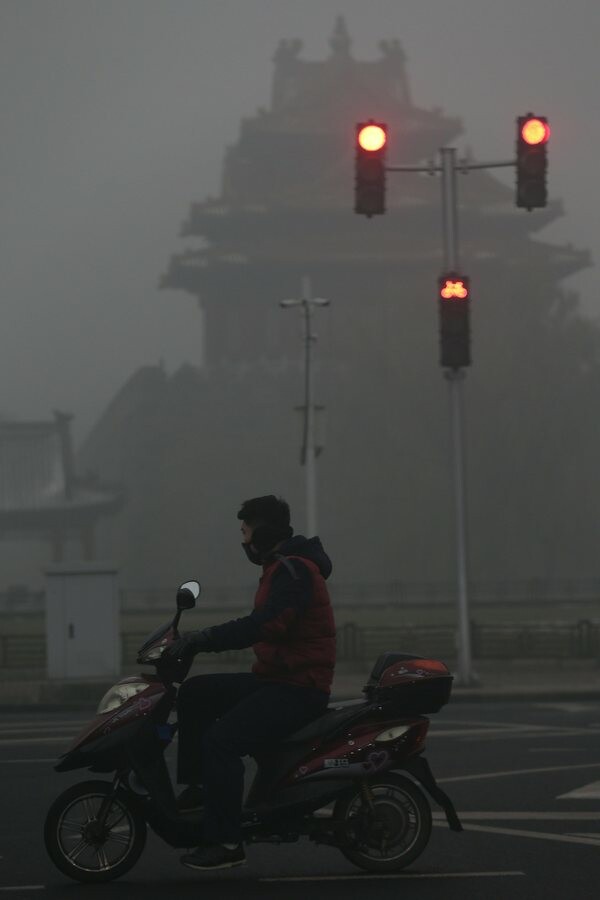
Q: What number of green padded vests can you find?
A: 0